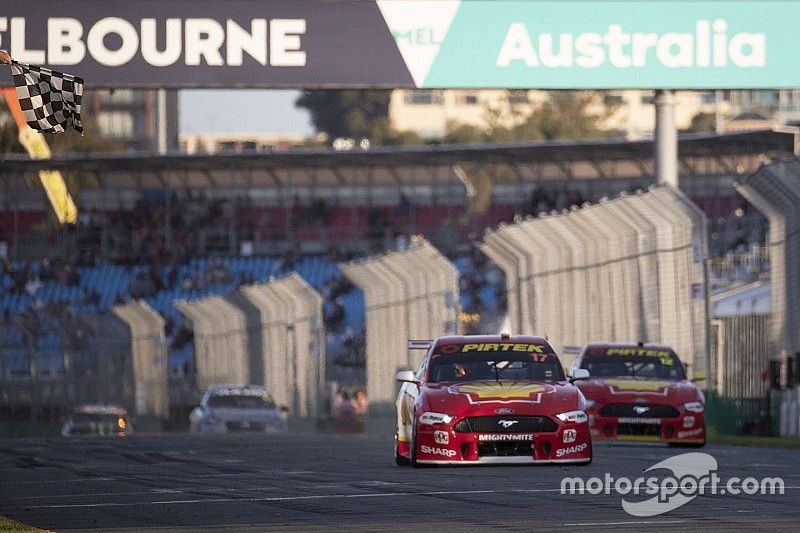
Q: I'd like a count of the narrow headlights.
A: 4